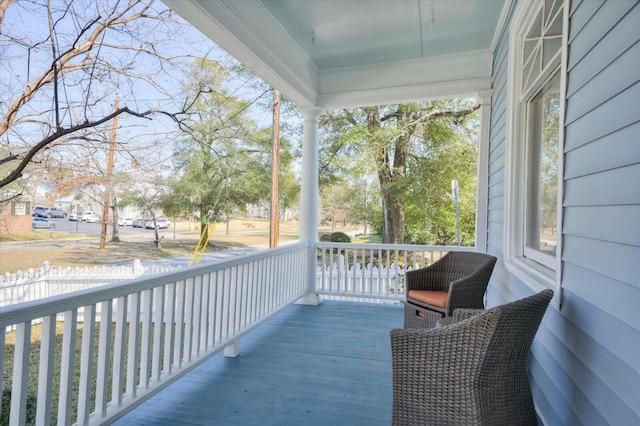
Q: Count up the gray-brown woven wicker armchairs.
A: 2